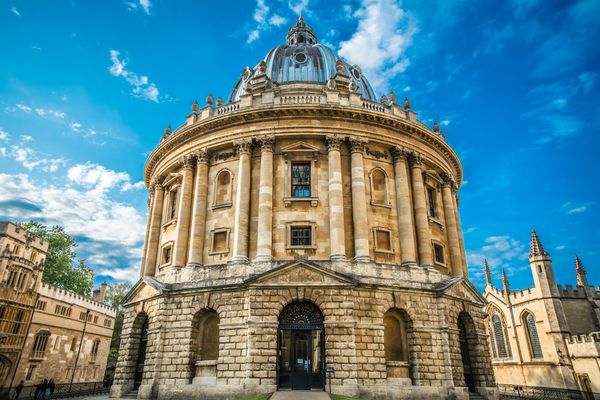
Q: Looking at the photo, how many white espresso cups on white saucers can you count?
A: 0